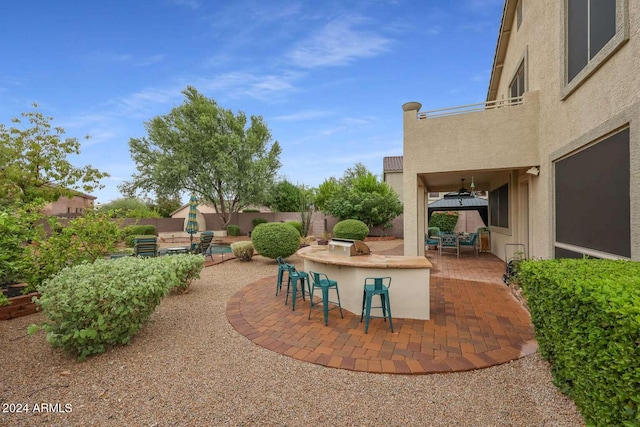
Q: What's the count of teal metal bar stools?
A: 4